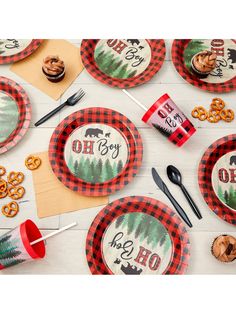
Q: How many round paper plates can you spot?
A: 7